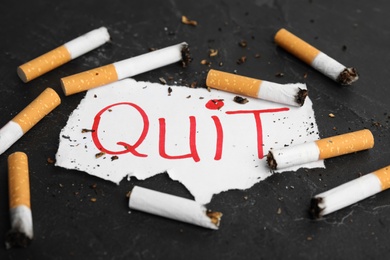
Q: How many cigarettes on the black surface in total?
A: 9